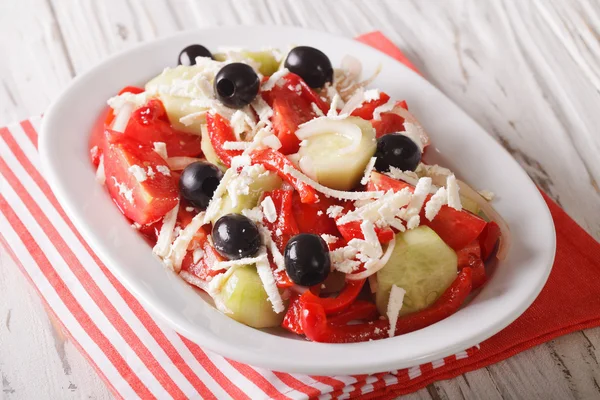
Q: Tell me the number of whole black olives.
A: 7